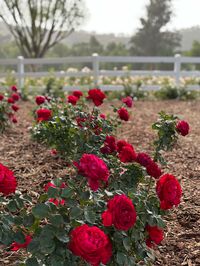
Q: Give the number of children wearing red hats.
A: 0